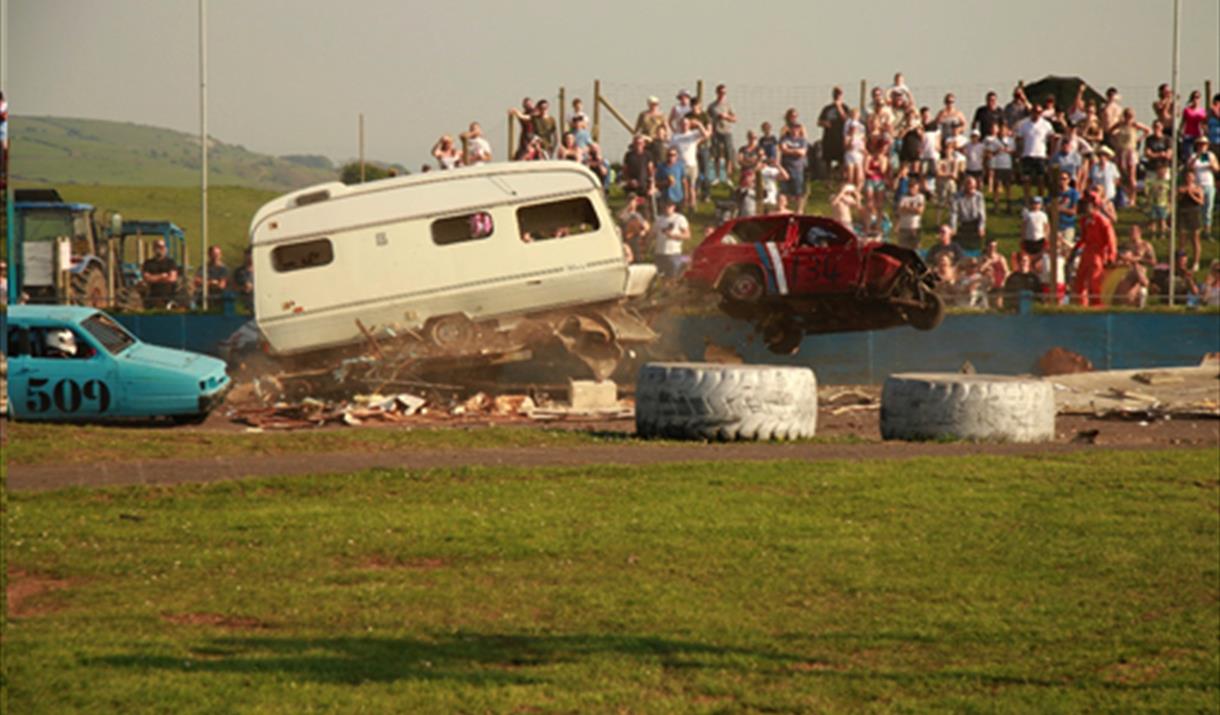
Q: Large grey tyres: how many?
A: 2